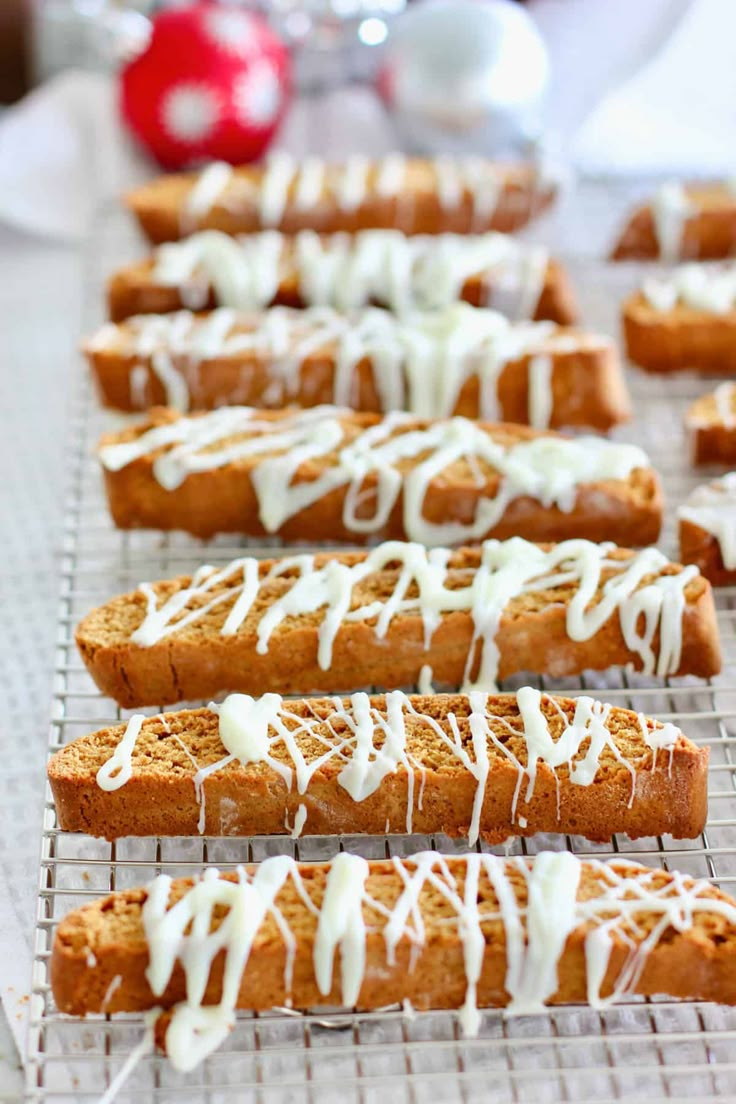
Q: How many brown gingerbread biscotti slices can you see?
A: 11